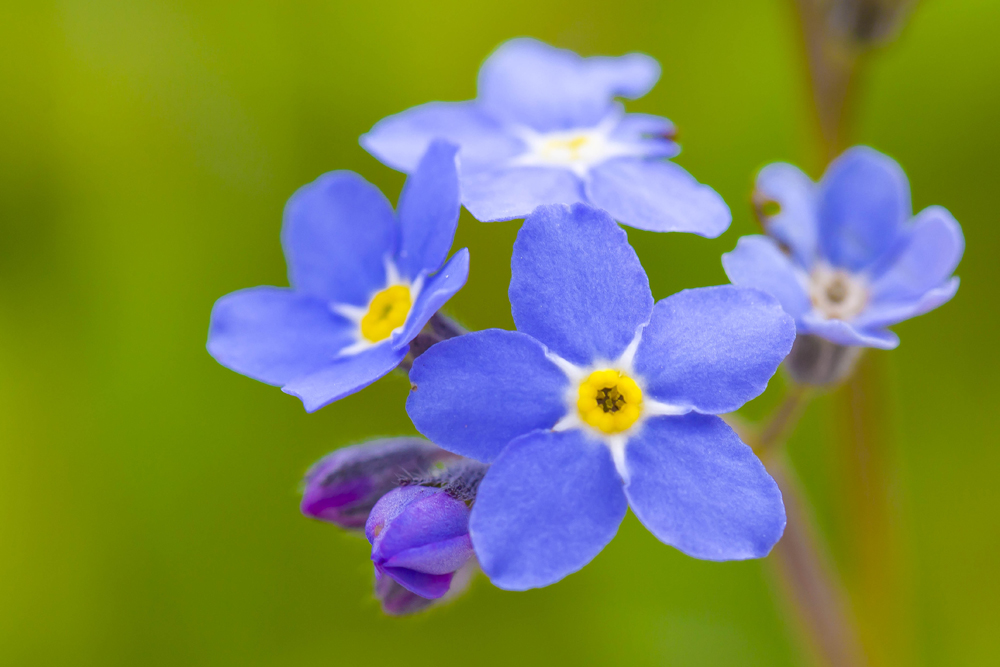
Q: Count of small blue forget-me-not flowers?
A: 4